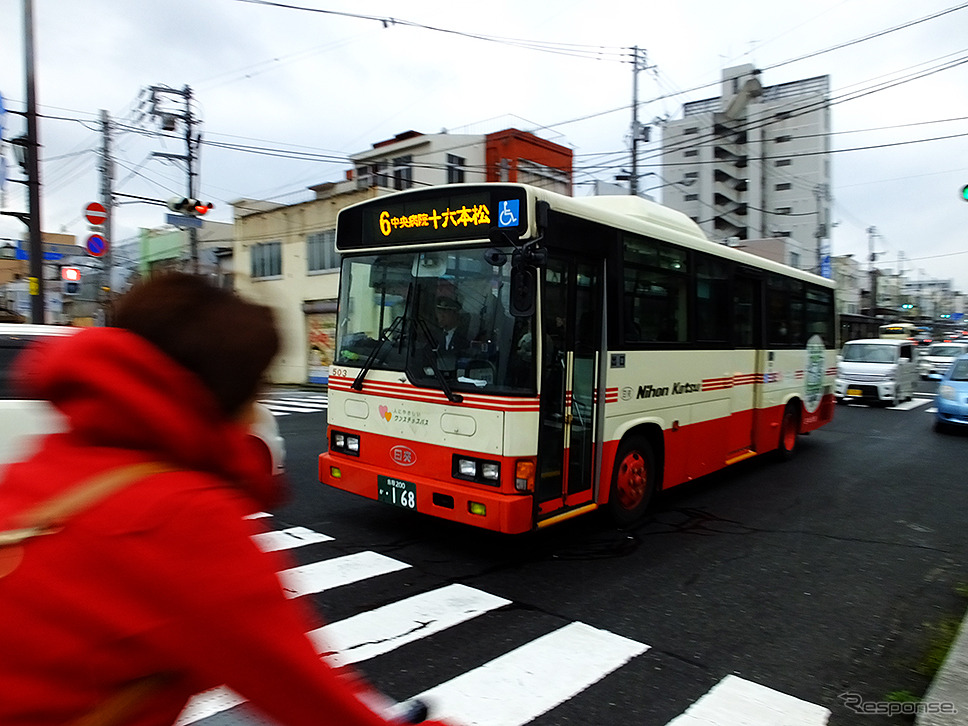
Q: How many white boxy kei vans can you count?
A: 1